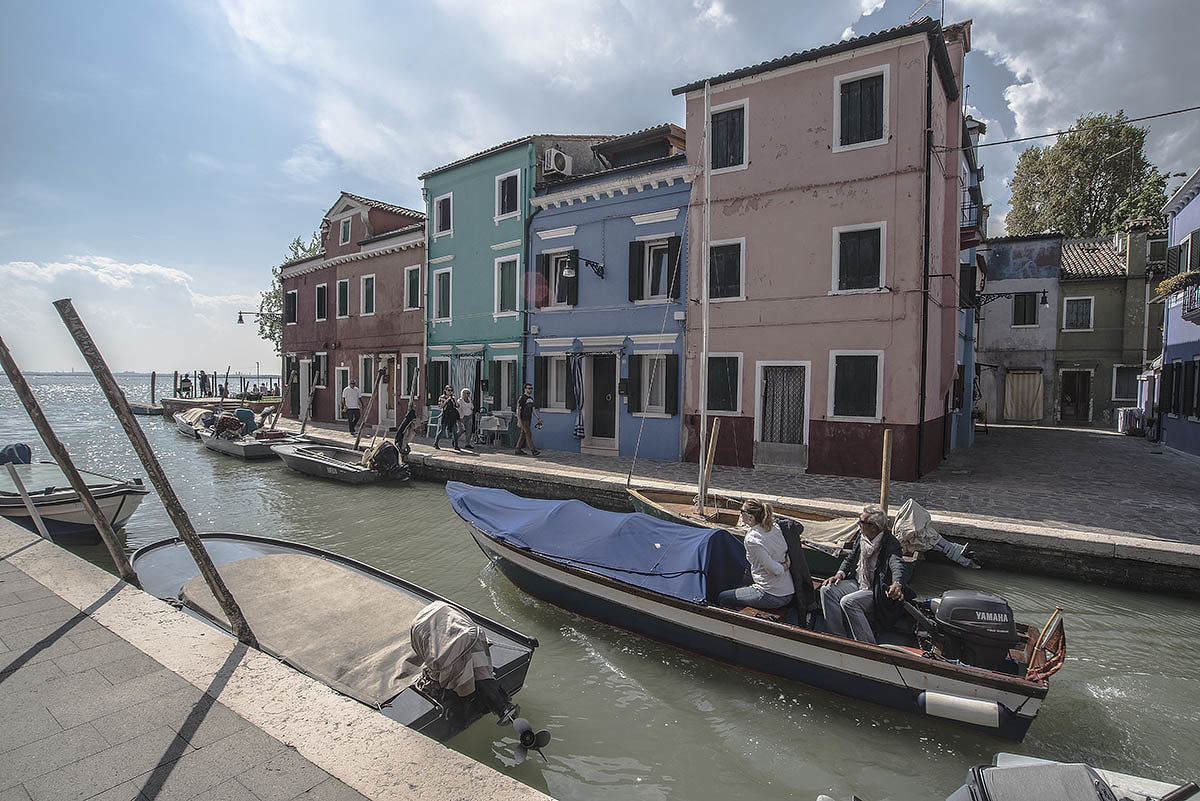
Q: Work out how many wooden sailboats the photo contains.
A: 1